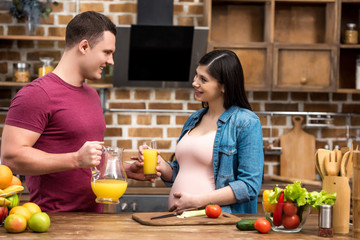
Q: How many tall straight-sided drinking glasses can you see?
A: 1